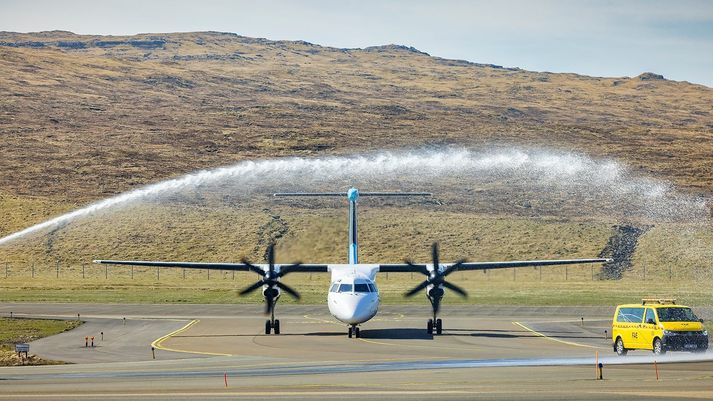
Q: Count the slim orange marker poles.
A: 3